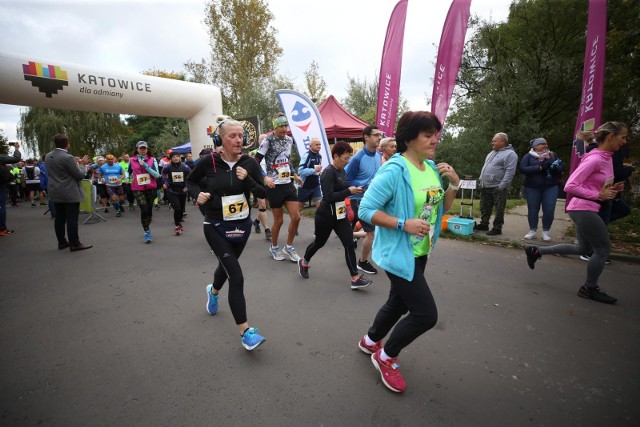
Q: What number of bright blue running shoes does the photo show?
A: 3